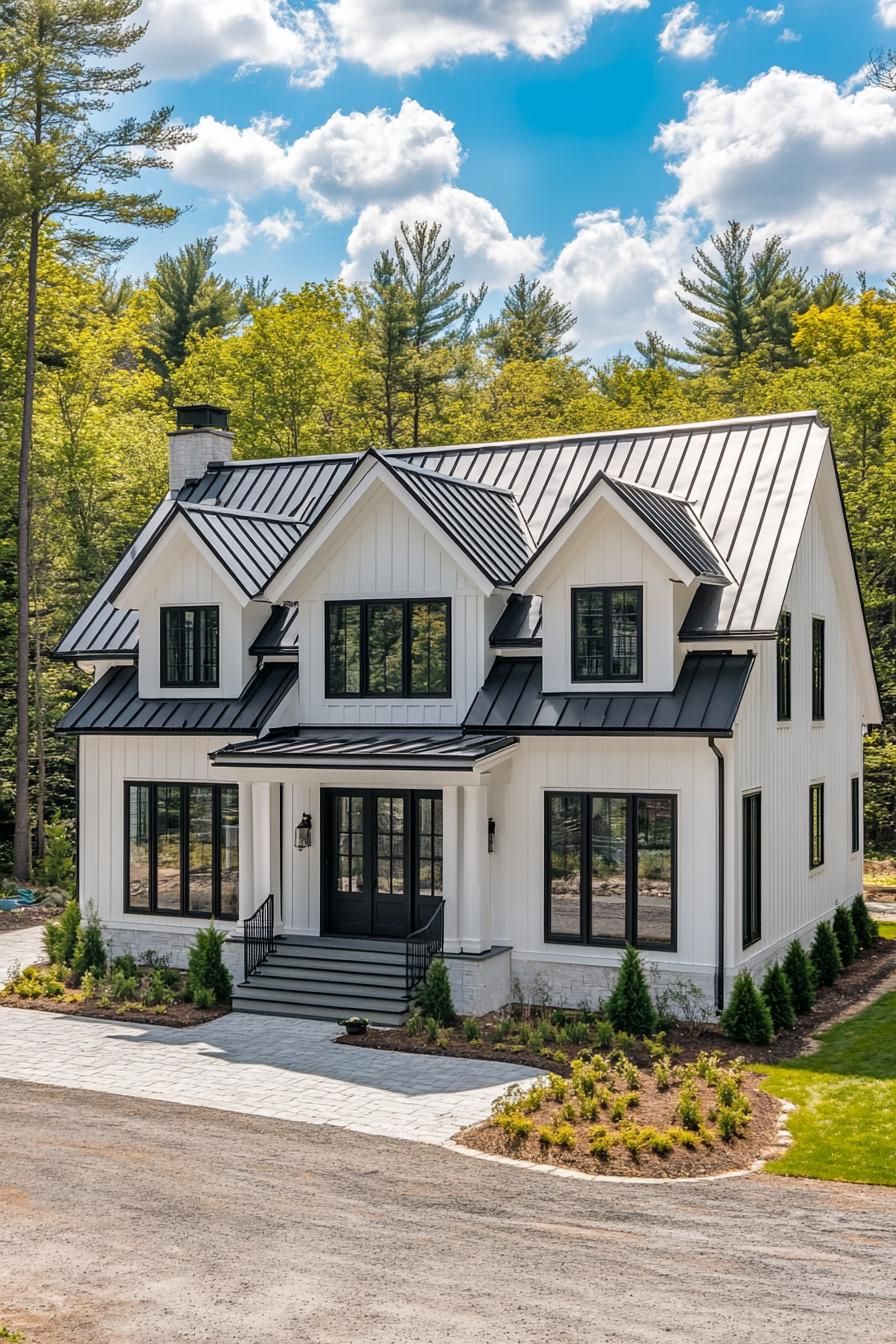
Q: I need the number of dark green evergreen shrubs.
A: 11